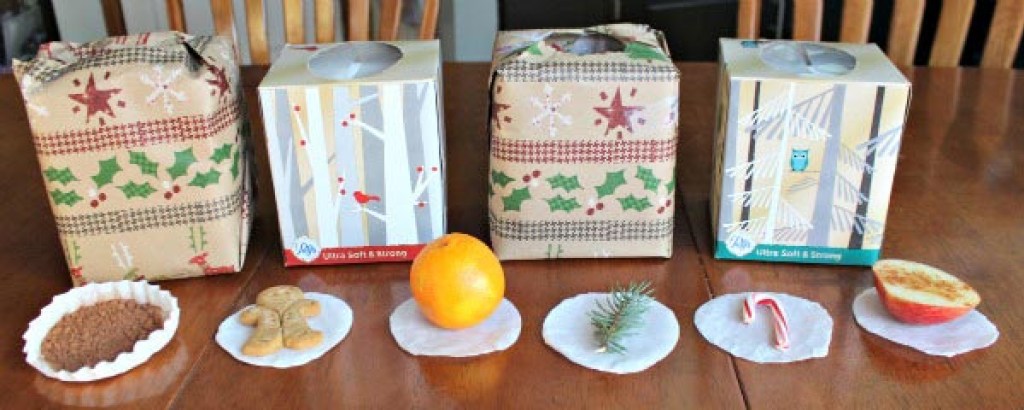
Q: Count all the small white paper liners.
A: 6